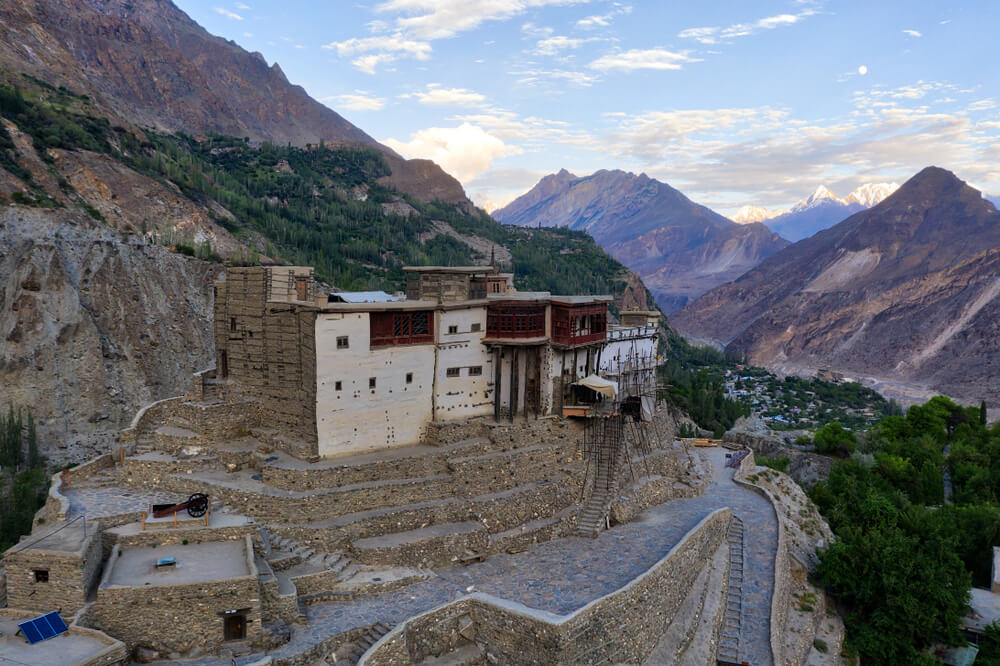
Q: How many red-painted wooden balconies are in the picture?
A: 3